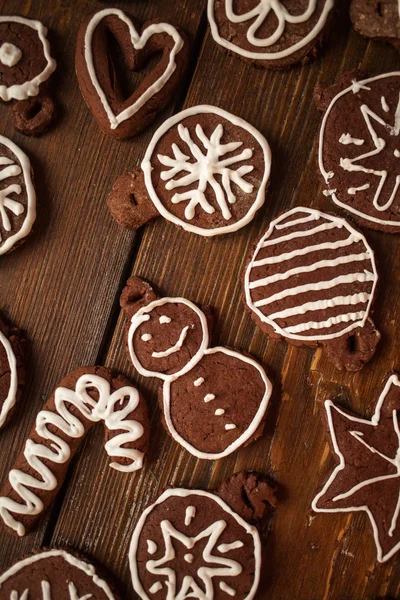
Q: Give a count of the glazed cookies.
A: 13